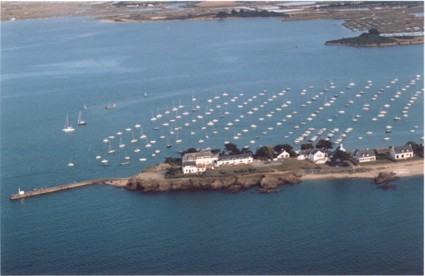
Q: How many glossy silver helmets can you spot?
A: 0